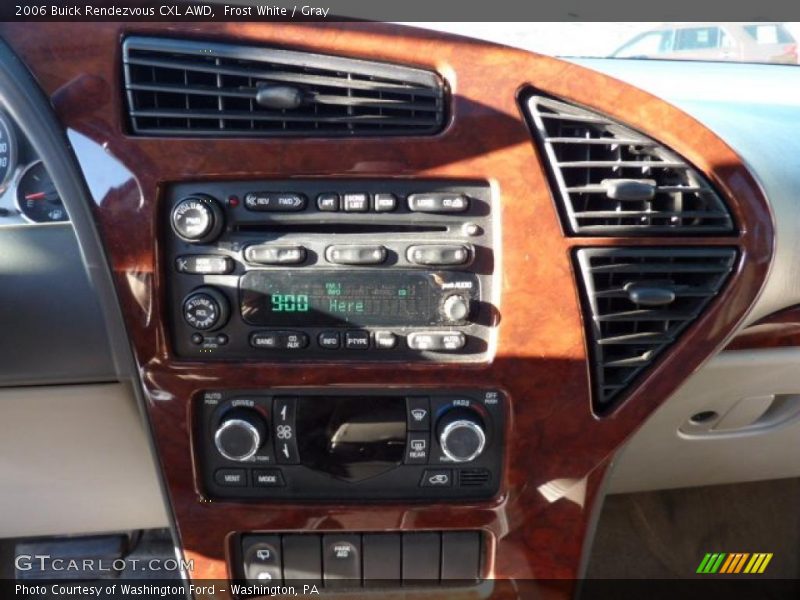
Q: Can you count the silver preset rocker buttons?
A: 3